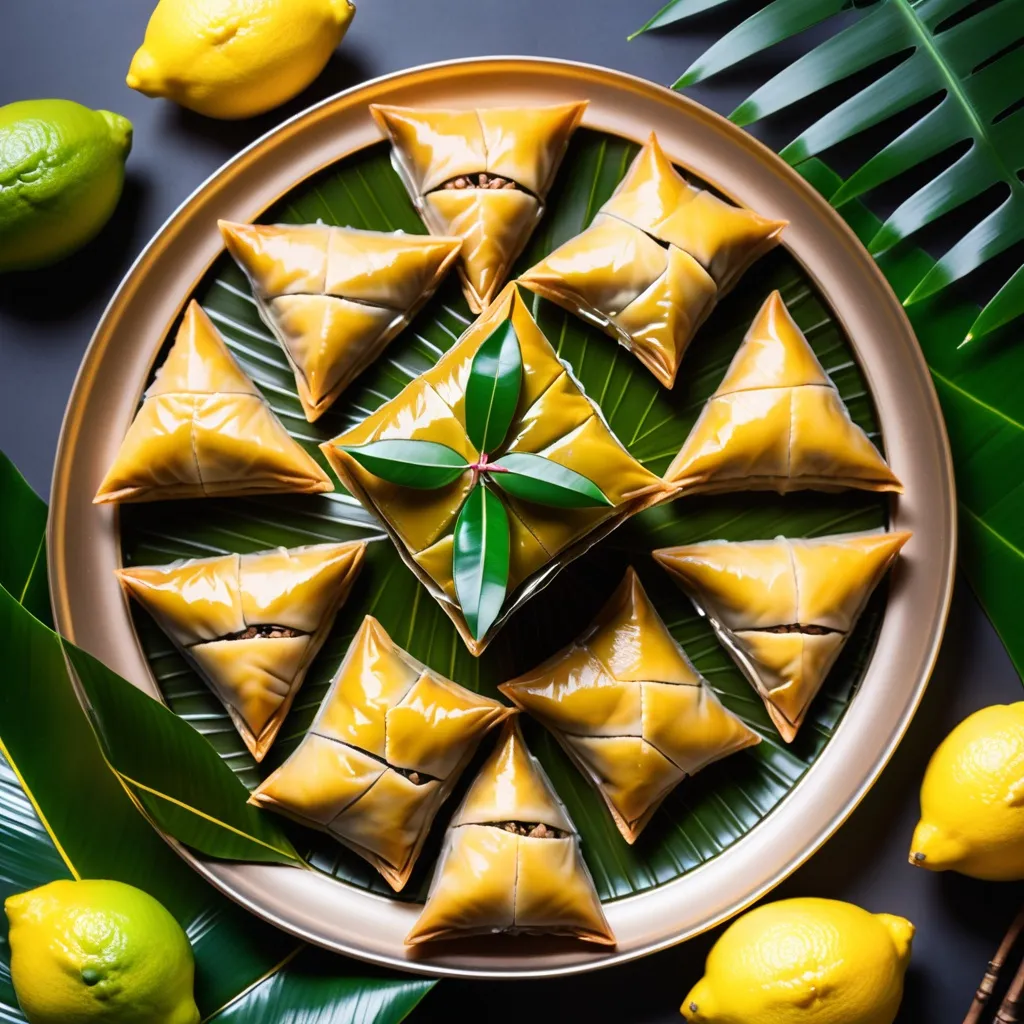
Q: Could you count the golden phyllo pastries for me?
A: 11